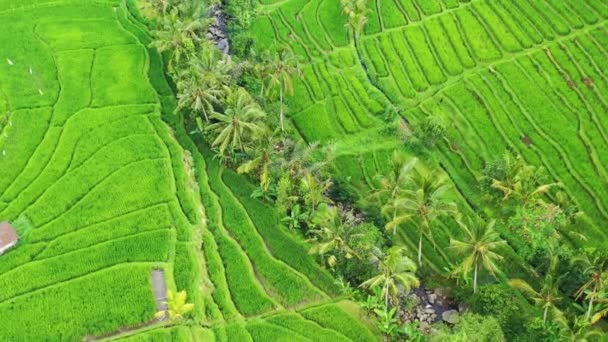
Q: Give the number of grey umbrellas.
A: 0